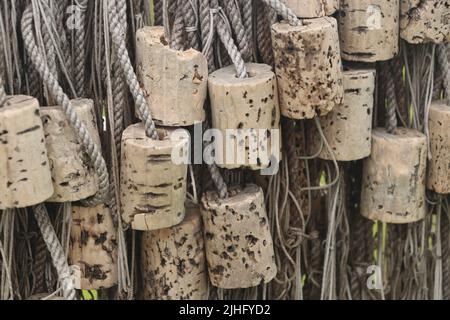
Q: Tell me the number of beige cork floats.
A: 15